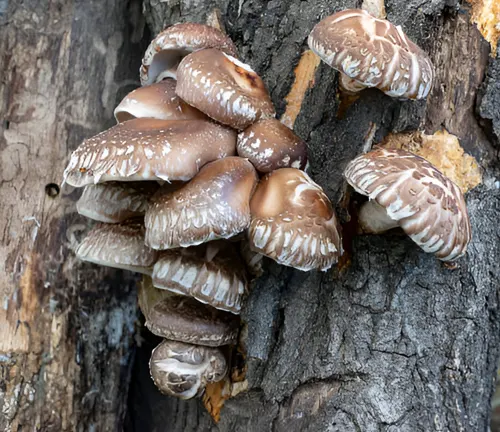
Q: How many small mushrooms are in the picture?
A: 14